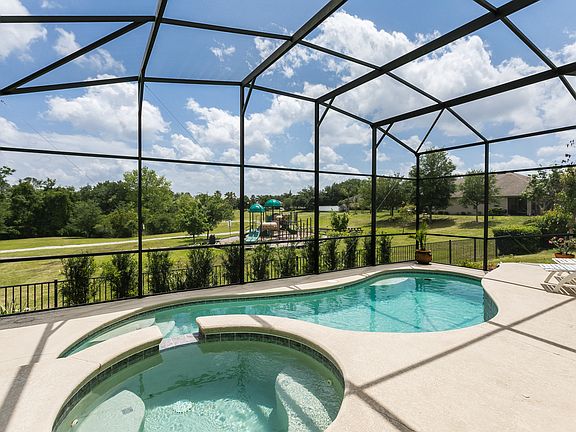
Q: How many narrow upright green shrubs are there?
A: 12